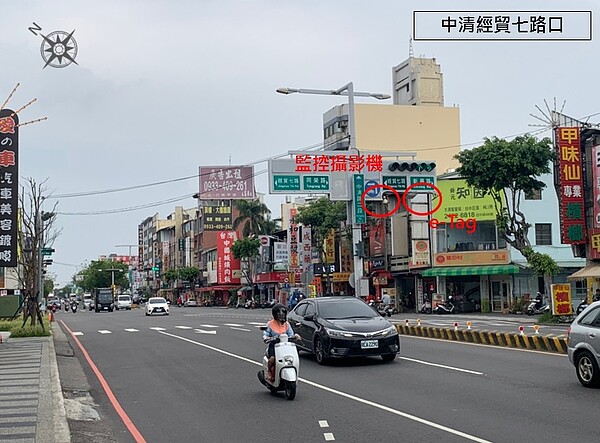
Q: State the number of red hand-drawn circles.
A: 2